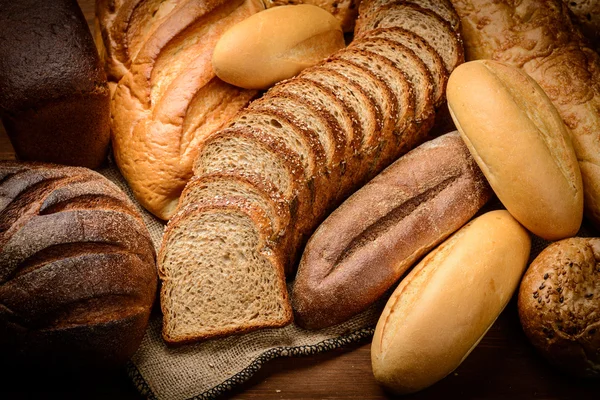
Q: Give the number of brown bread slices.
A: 13